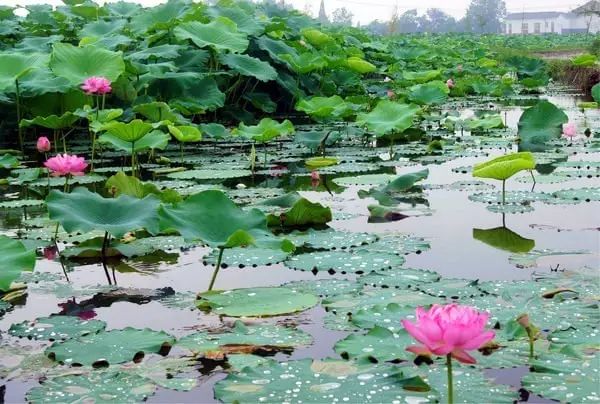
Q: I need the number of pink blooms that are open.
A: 3